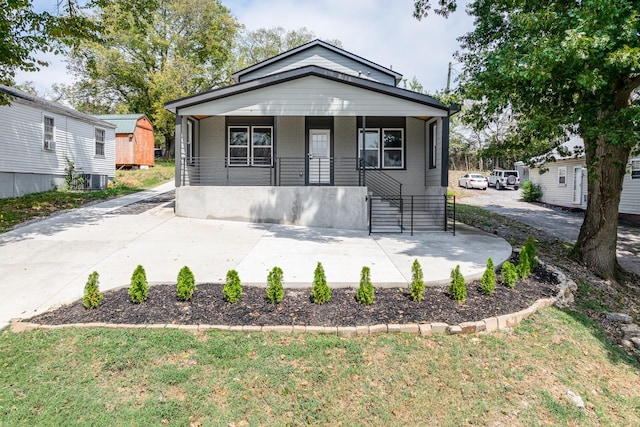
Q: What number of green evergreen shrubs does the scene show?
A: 13